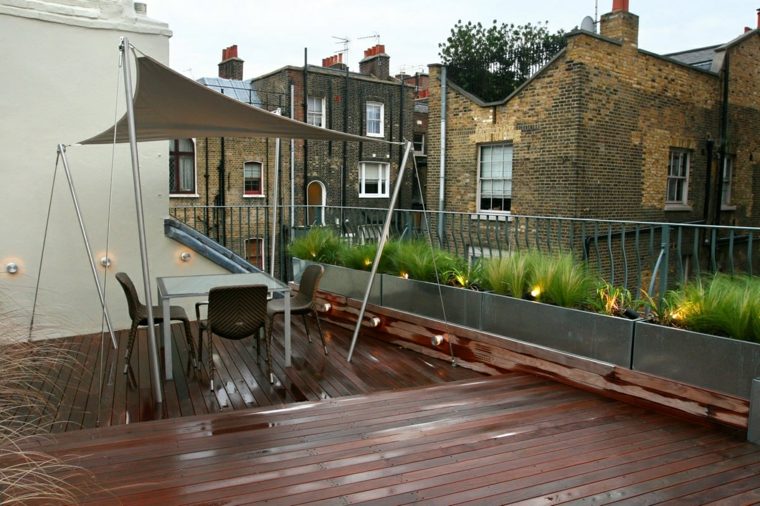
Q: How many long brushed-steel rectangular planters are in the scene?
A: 4